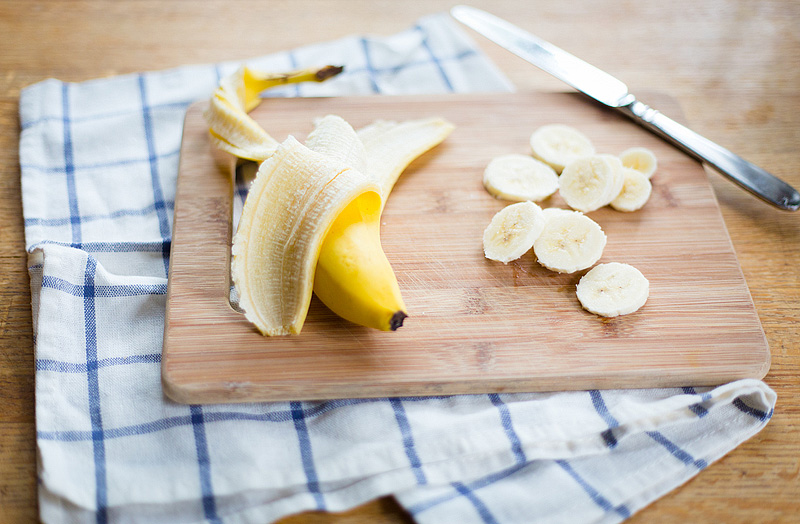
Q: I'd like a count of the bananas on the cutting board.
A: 1